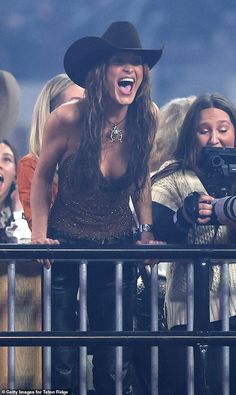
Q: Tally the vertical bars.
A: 7